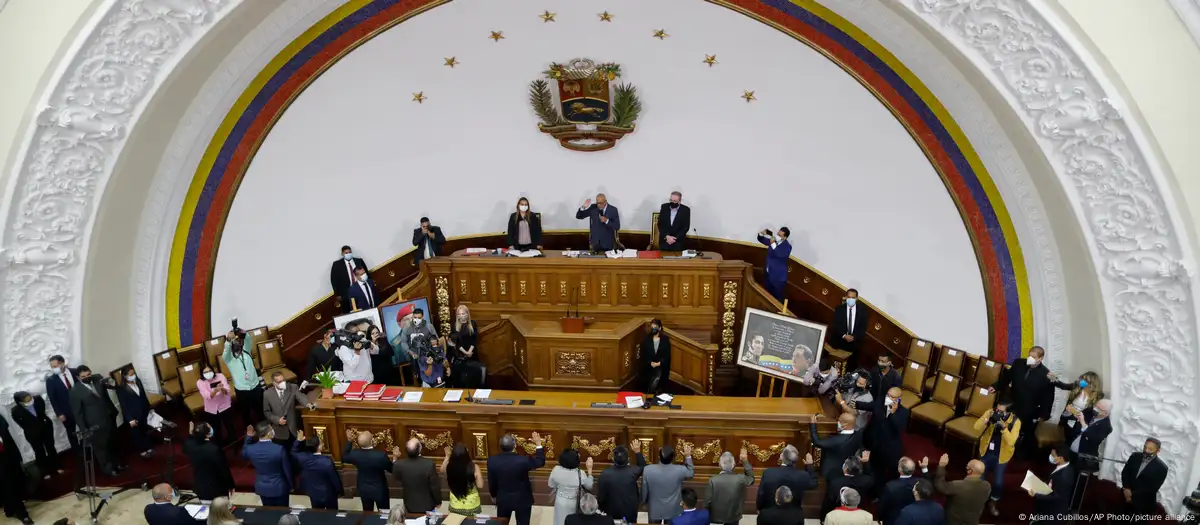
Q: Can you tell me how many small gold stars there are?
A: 8